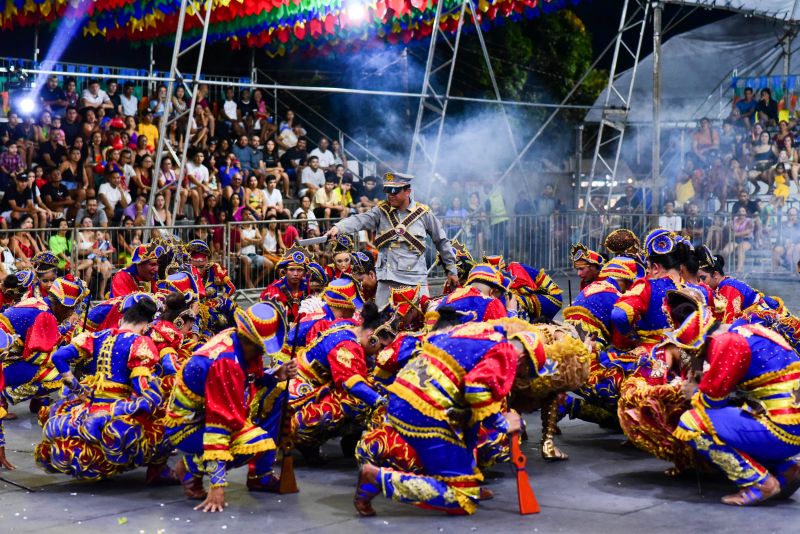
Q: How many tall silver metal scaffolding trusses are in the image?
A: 3